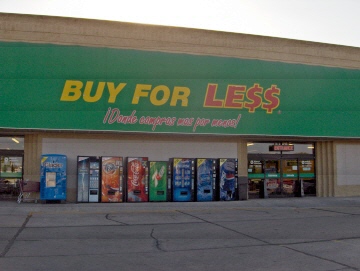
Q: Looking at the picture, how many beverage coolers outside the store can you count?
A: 8